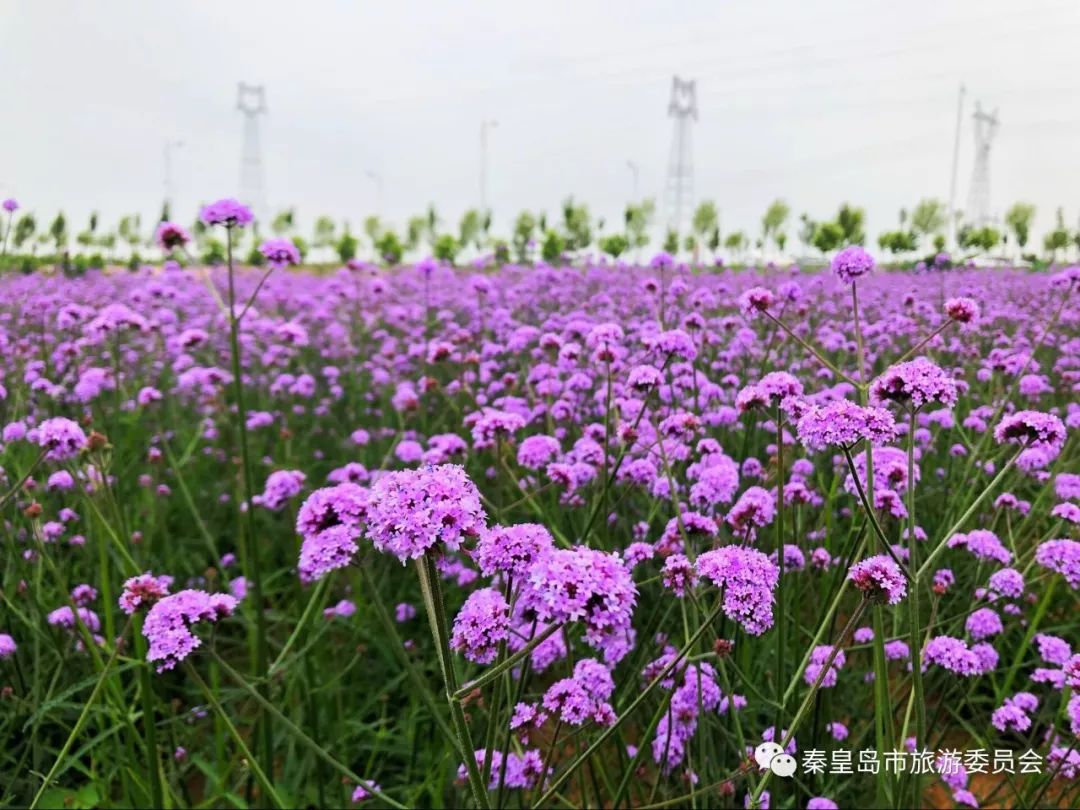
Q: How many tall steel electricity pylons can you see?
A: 3